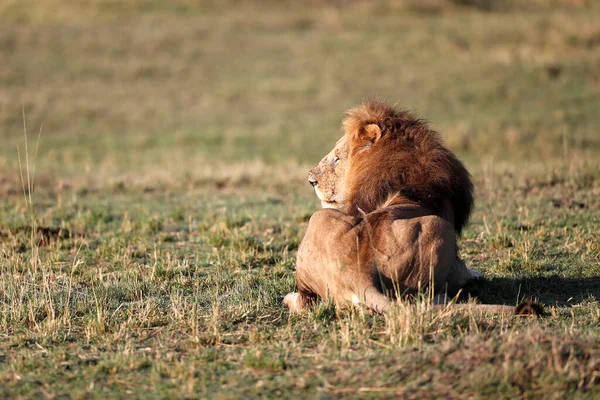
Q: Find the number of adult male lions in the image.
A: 1